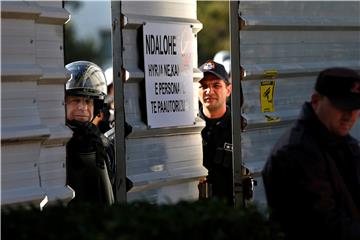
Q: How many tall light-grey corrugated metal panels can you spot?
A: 3